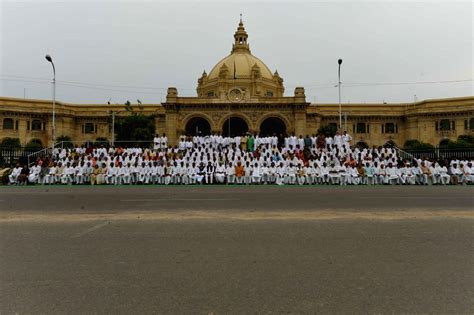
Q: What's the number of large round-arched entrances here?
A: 3